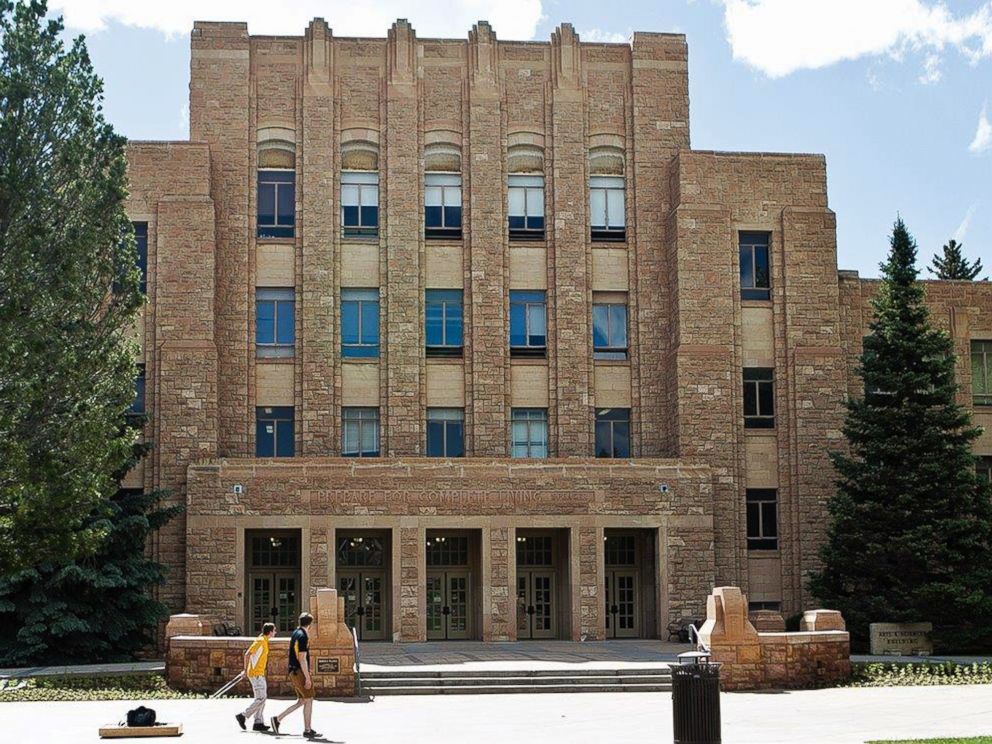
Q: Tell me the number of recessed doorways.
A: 5